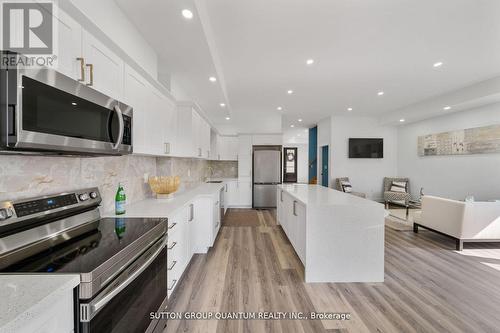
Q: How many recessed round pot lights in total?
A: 14